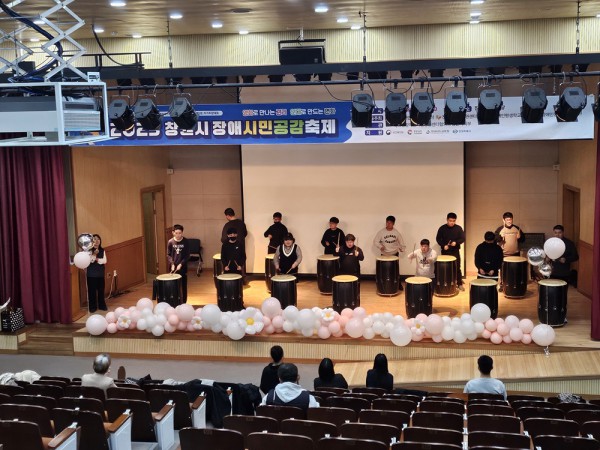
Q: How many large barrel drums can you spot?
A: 13